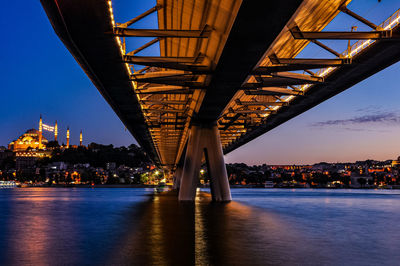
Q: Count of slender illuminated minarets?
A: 4